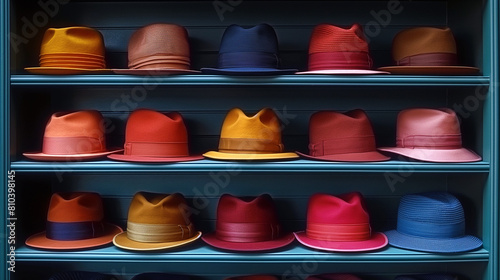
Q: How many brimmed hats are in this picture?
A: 15